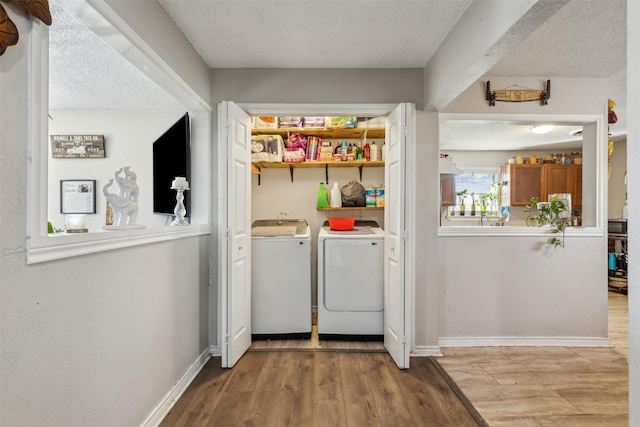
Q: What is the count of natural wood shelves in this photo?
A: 3